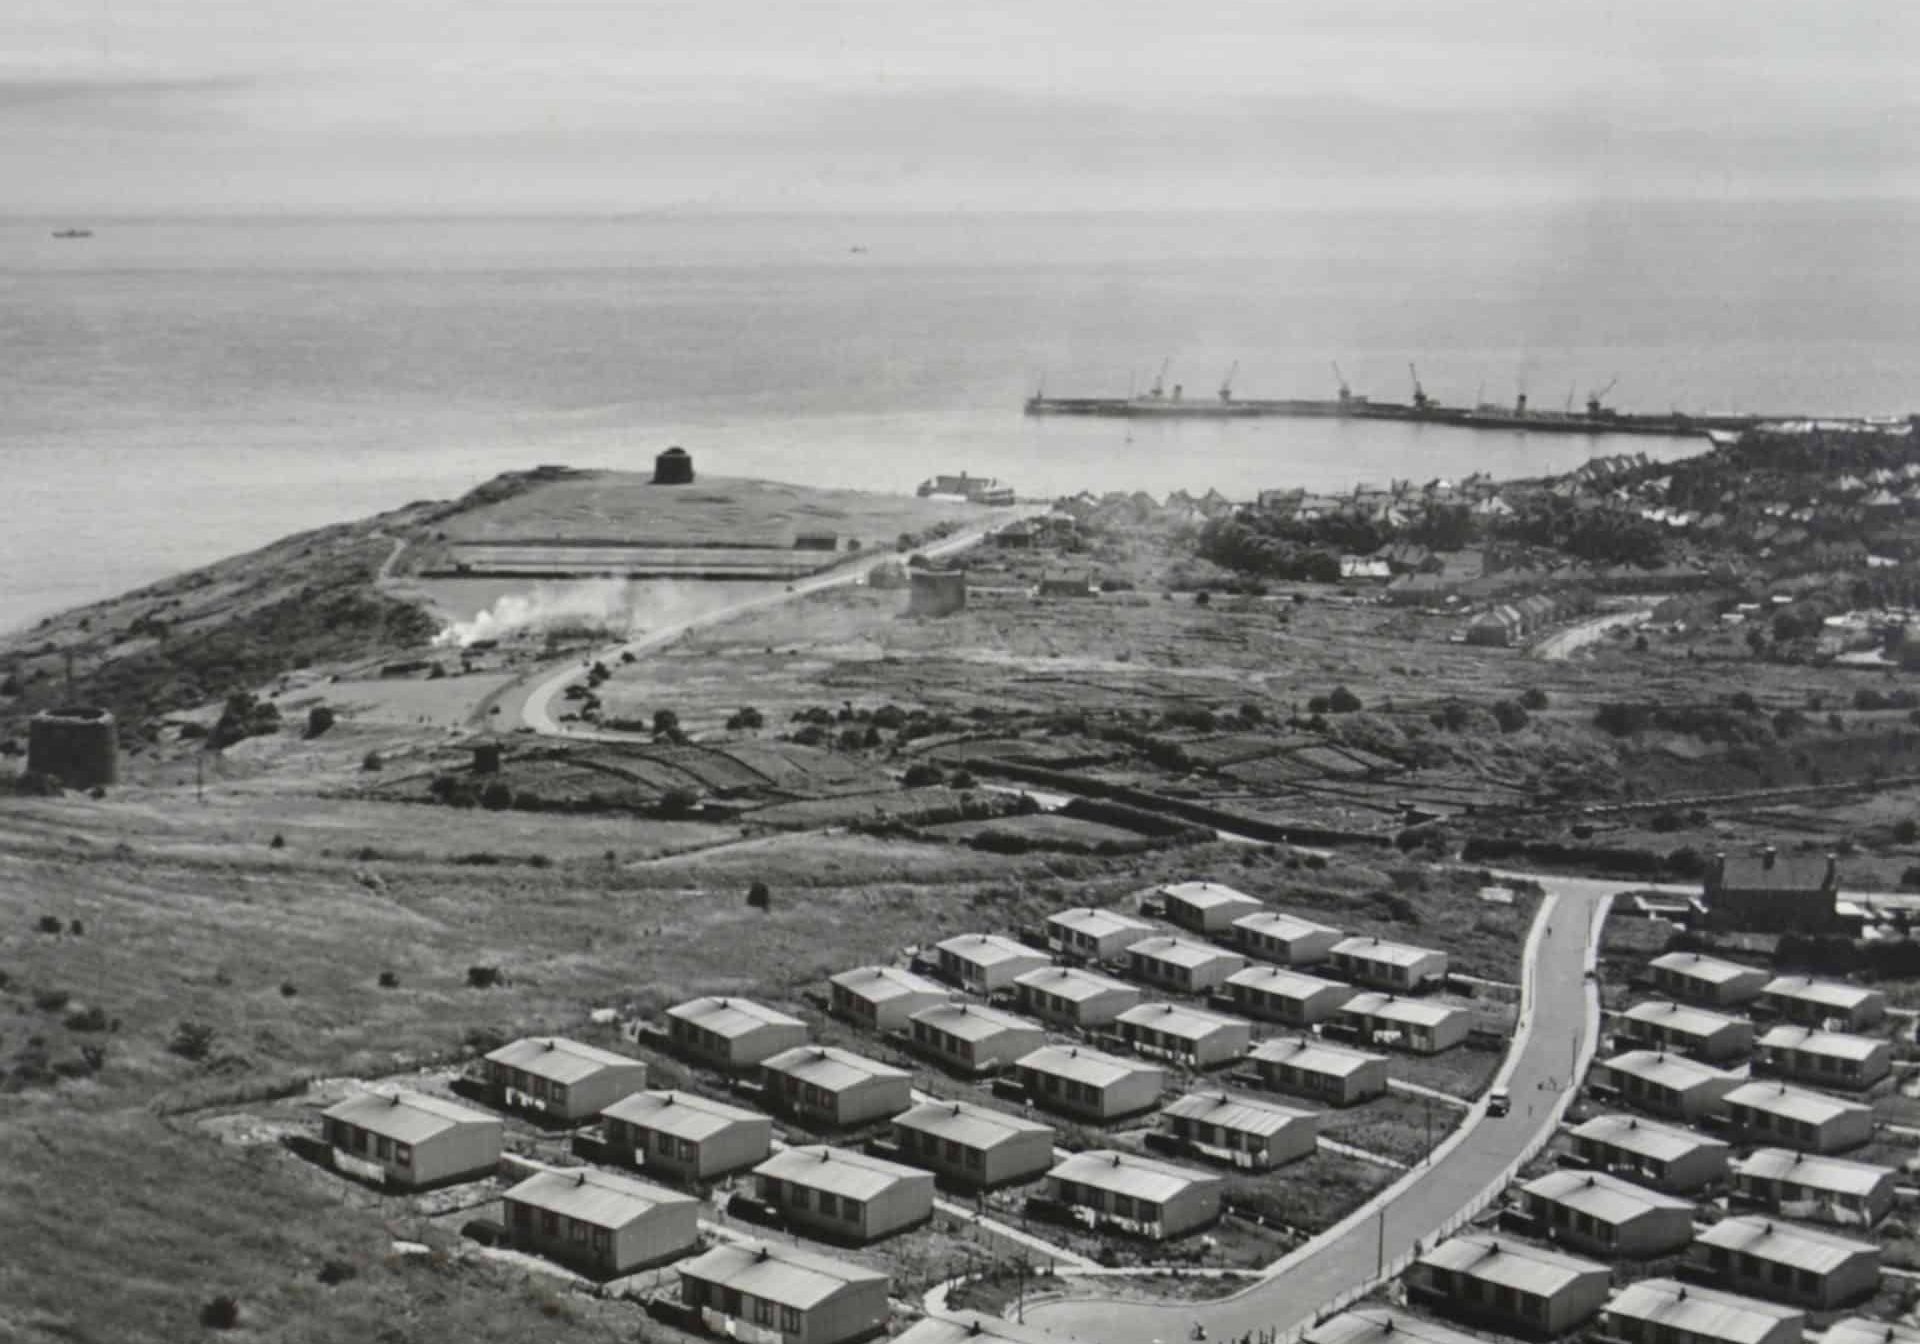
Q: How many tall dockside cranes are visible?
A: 5